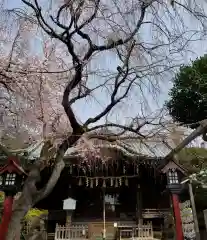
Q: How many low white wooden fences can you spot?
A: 2